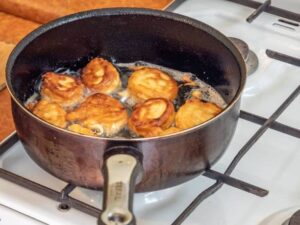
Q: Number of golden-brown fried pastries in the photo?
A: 7